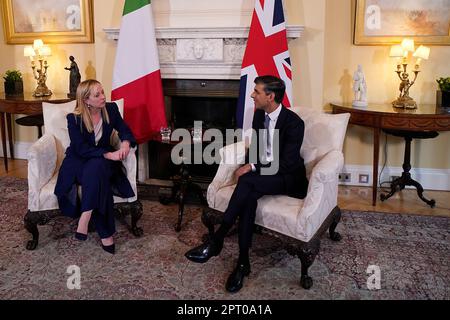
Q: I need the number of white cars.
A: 0